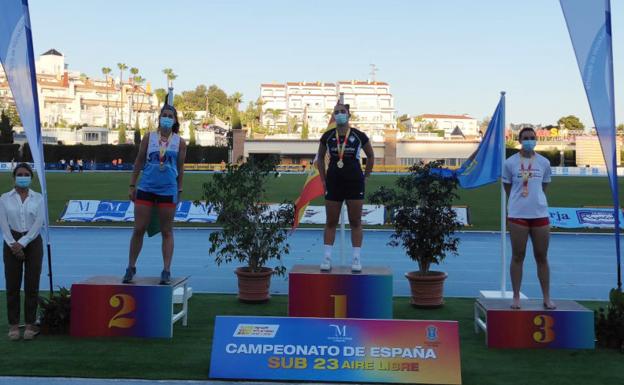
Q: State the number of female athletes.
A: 3